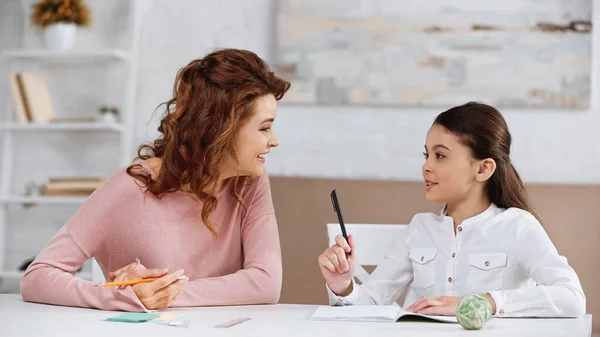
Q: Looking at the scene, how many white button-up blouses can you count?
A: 1